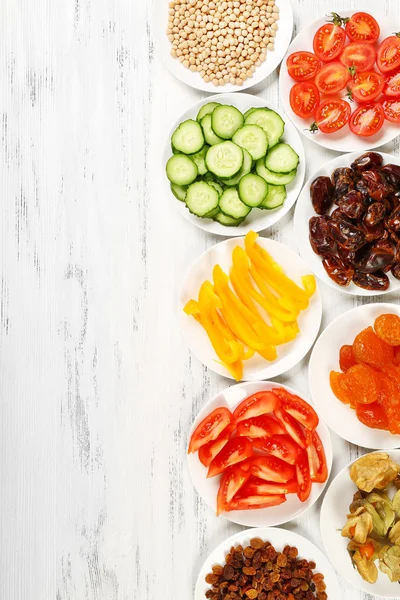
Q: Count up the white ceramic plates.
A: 9